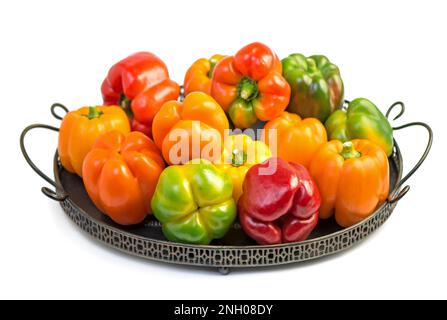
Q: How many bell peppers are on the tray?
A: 13